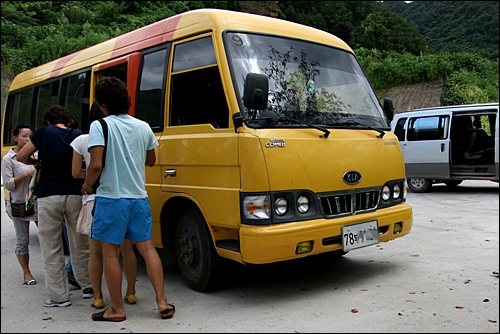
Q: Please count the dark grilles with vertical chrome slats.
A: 1